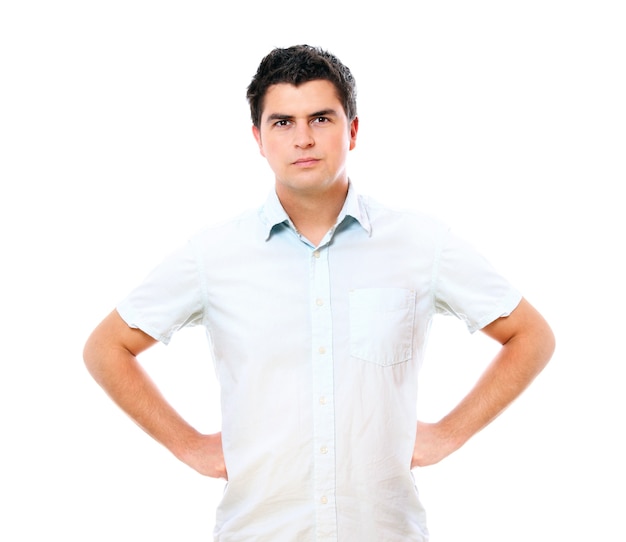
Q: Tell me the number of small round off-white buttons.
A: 6